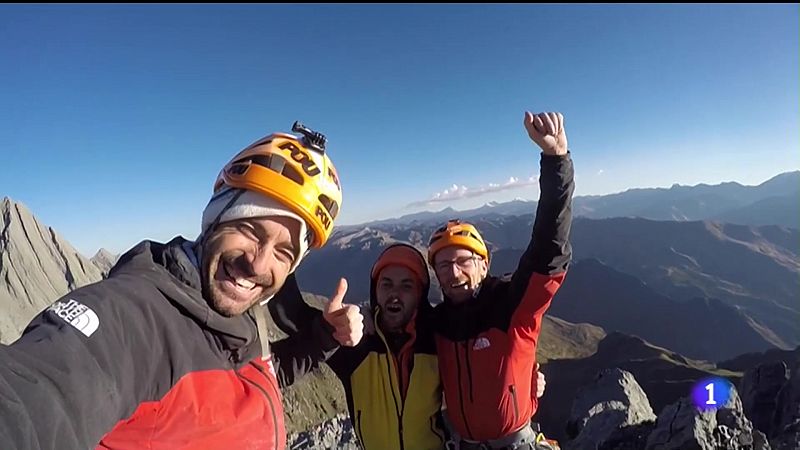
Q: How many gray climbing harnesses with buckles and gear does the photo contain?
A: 1